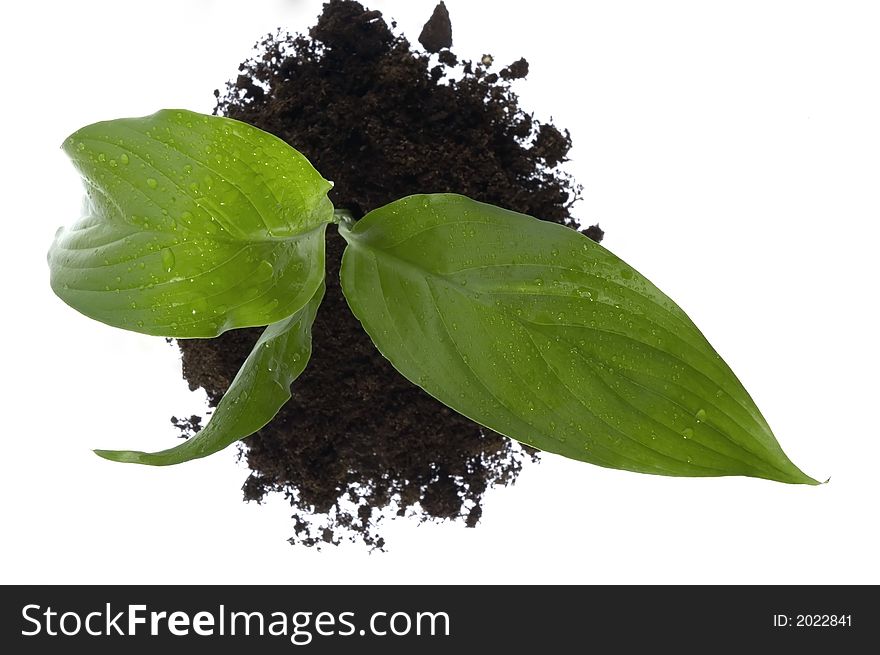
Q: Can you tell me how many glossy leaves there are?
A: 3